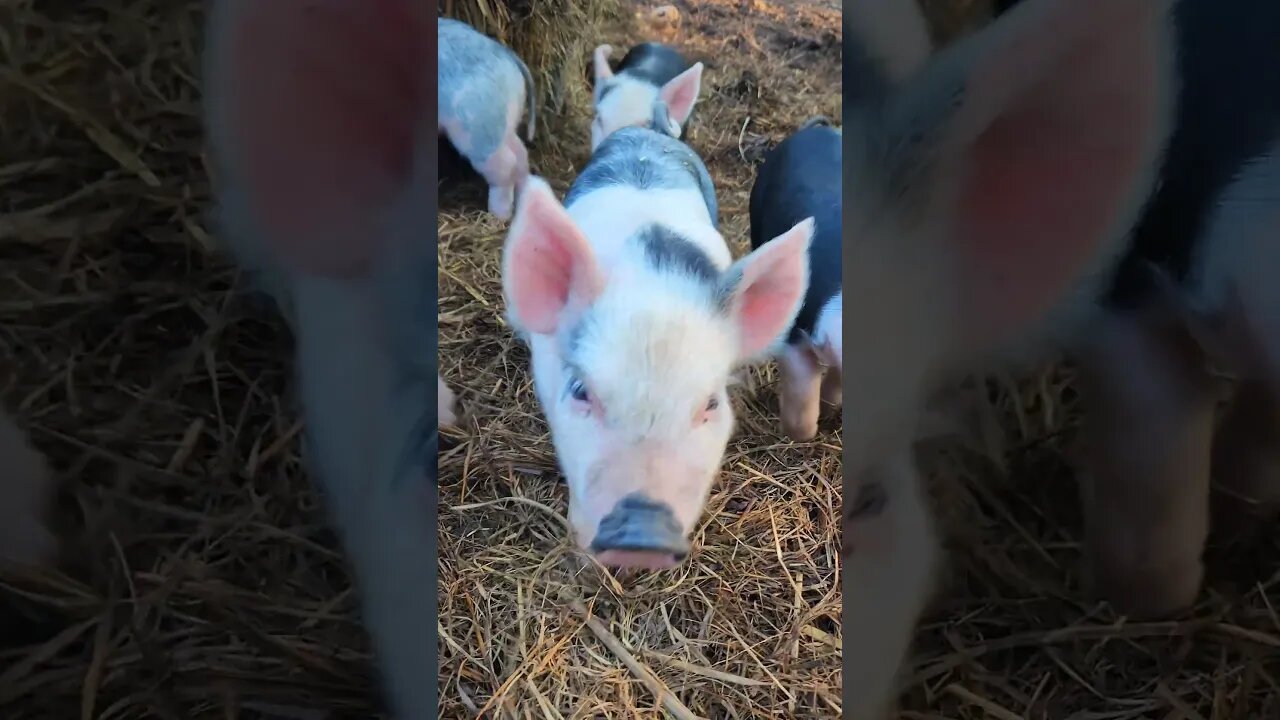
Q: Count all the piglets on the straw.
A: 4